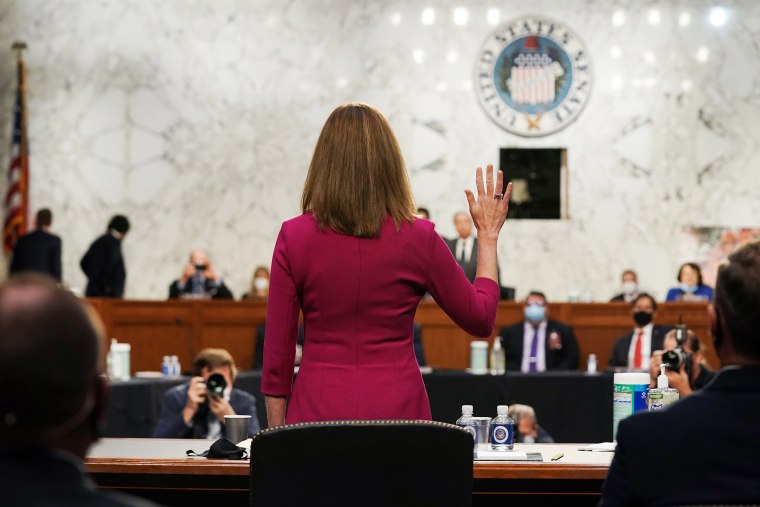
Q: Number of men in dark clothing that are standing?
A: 3